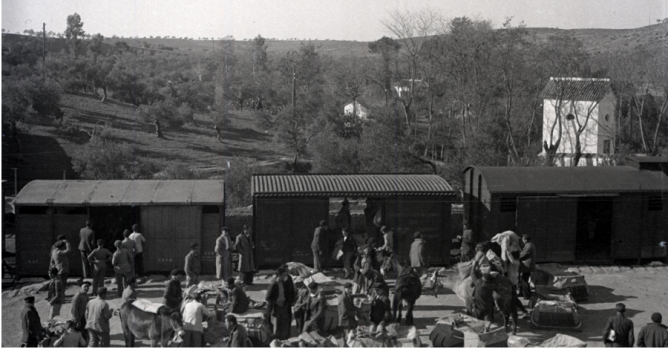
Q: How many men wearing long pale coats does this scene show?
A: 2